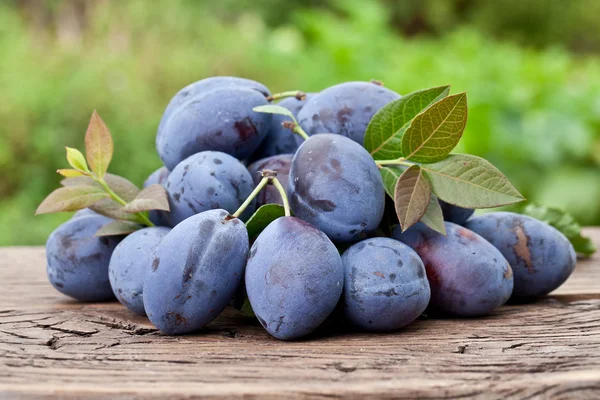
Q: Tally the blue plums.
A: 15